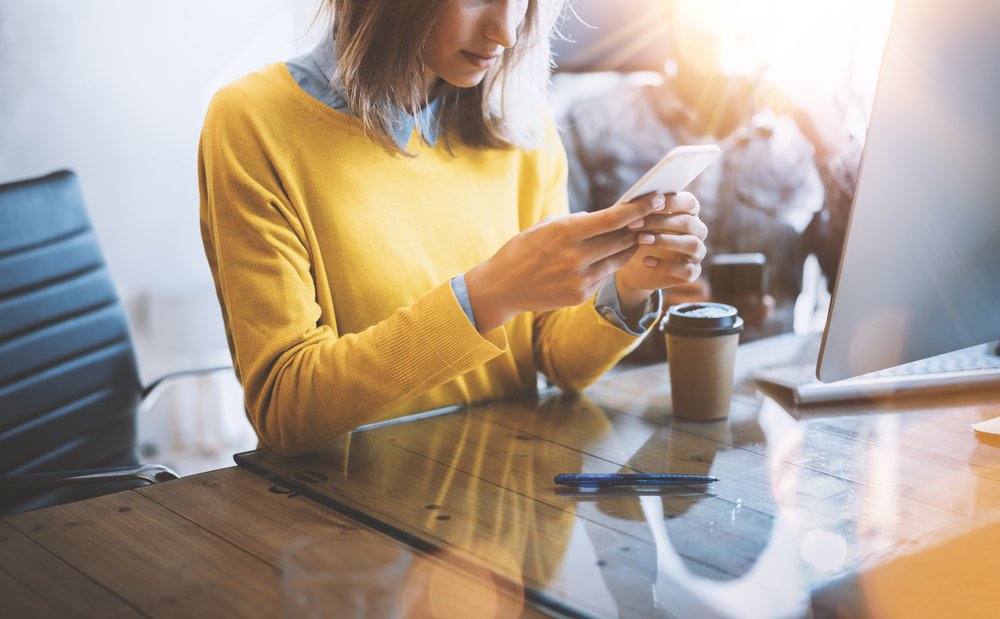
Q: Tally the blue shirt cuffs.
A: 2